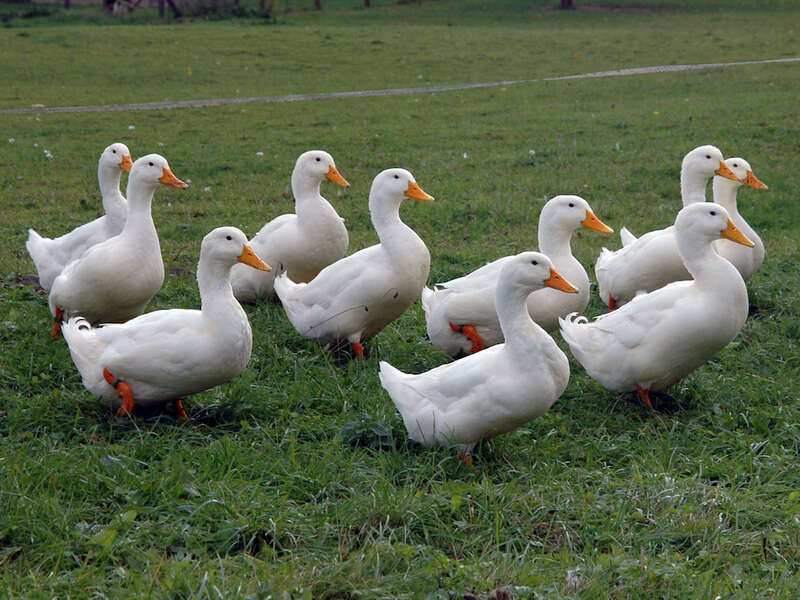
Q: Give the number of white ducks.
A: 10